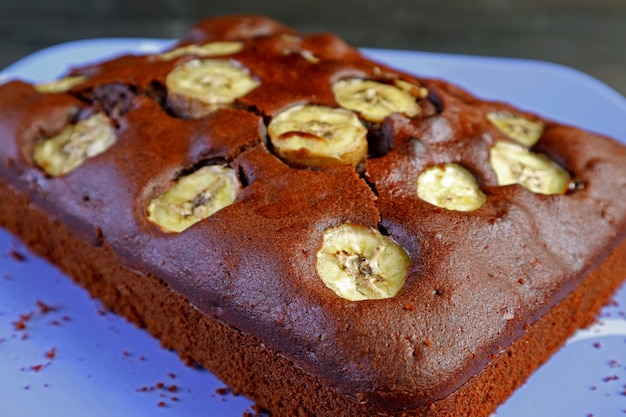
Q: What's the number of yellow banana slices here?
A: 11